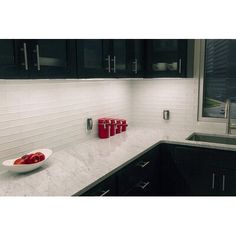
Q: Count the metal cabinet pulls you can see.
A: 11